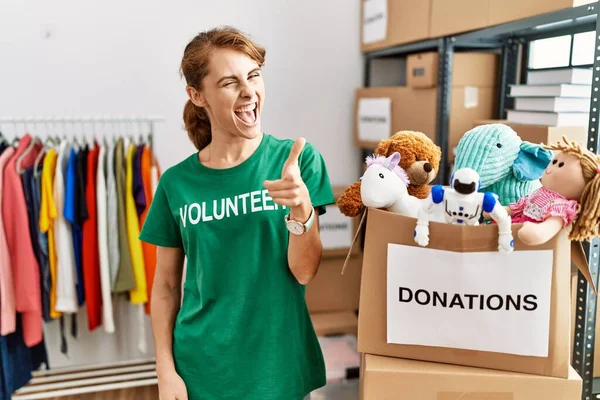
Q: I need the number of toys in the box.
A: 5